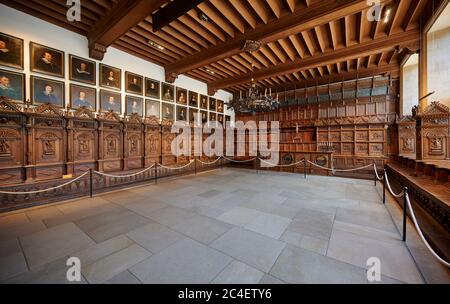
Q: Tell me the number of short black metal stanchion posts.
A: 9